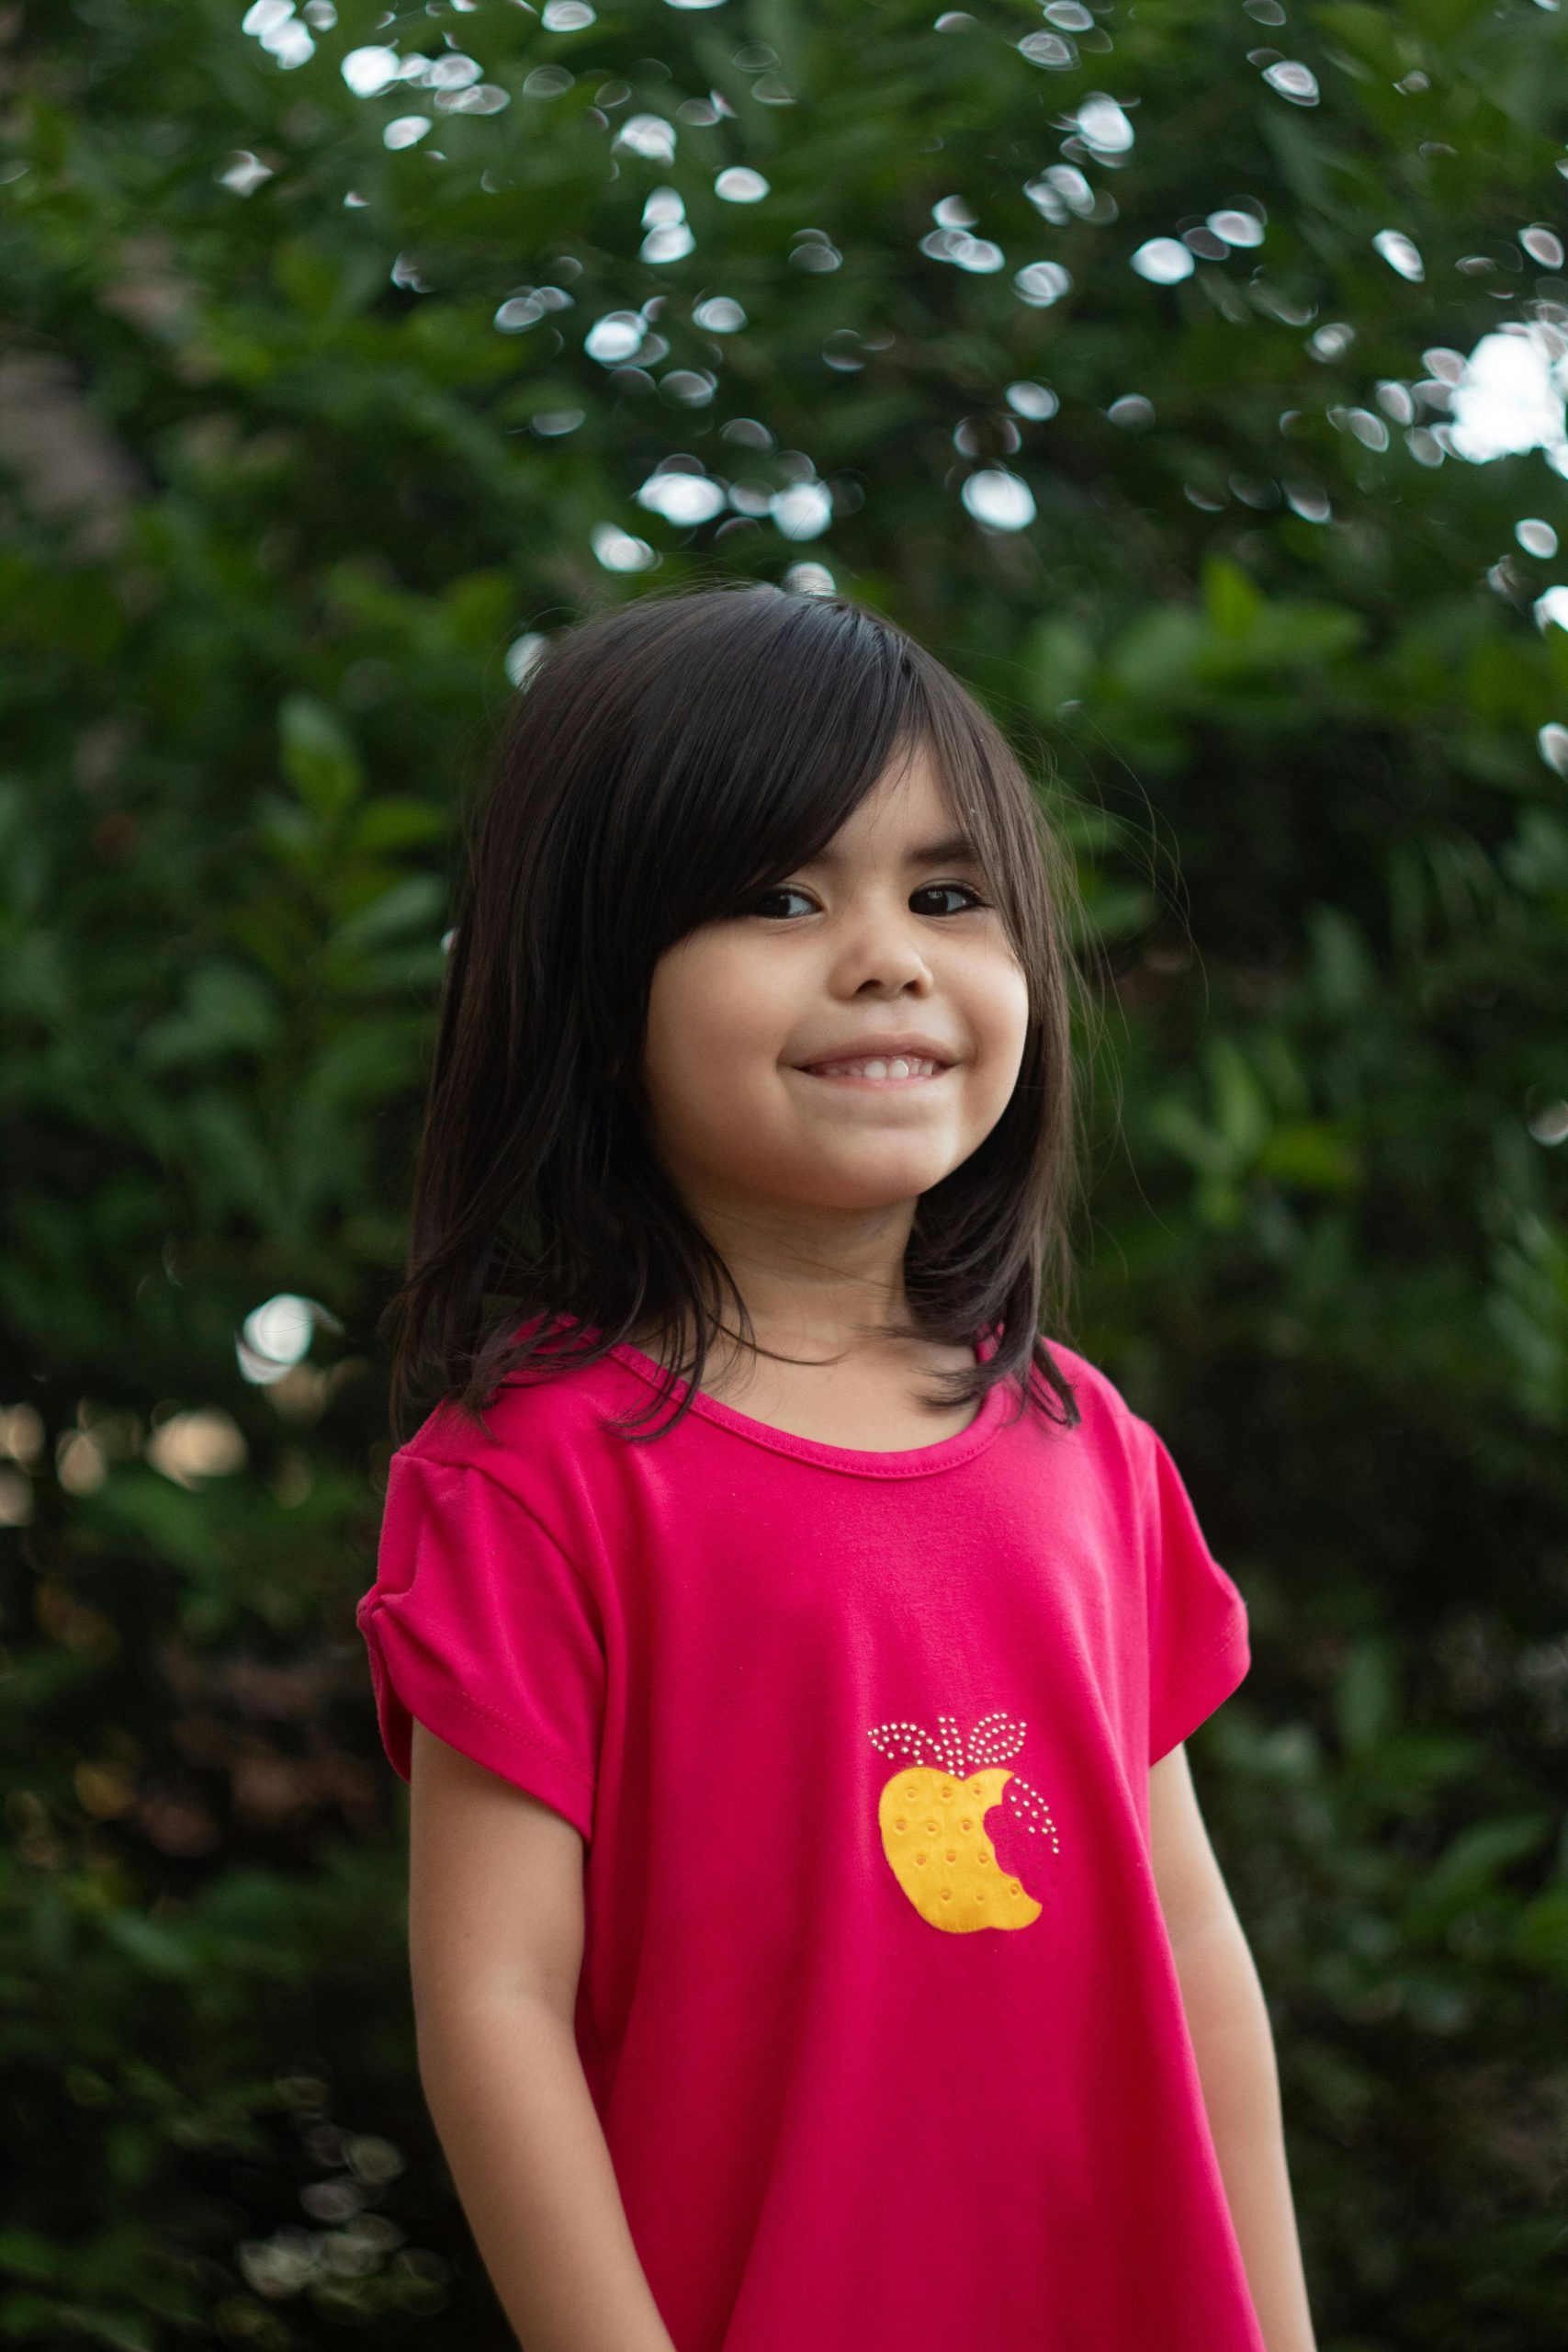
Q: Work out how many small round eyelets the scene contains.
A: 12